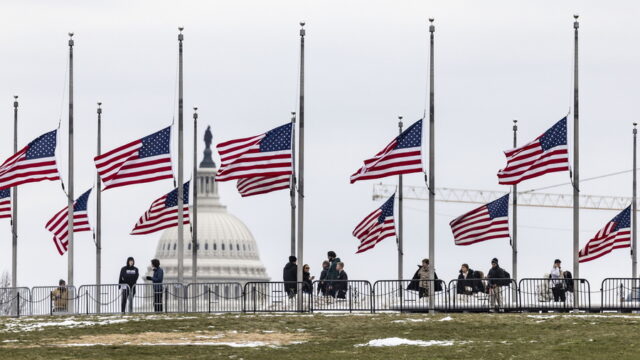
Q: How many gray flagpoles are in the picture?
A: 12